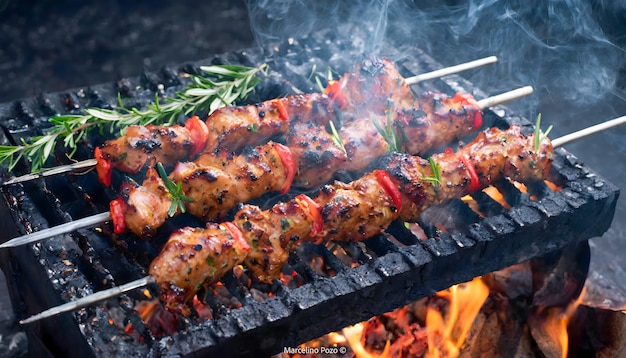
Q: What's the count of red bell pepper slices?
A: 11